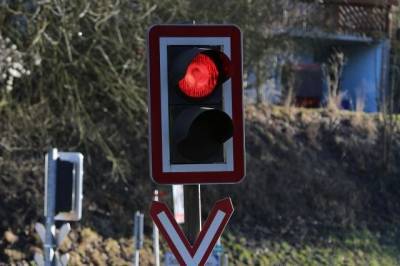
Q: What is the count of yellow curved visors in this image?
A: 0